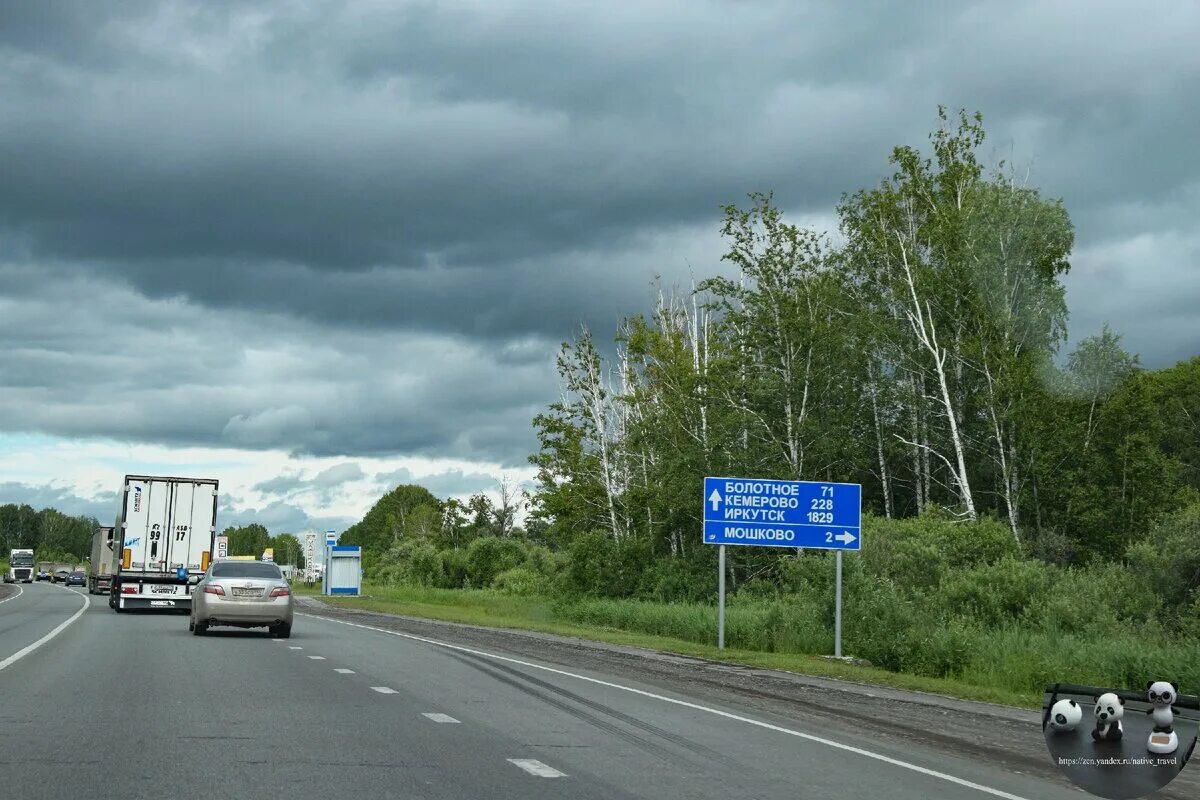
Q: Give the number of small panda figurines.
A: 3